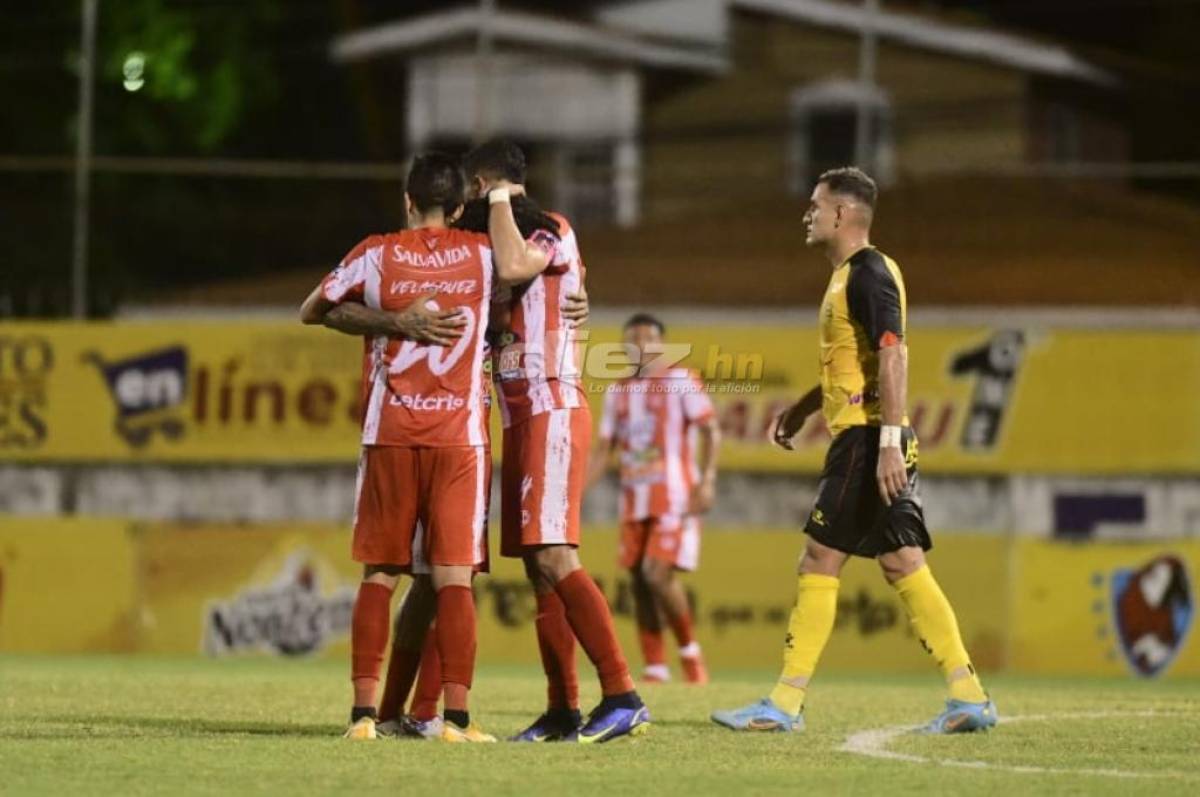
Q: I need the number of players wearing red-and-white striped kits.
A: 4